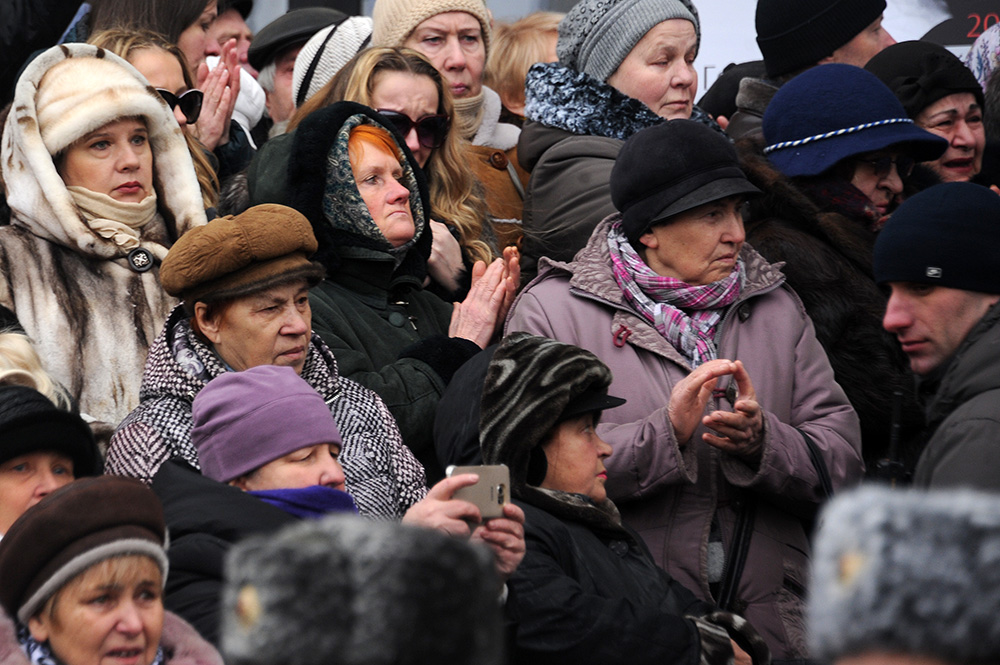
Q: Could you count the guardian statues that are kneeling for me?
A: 0